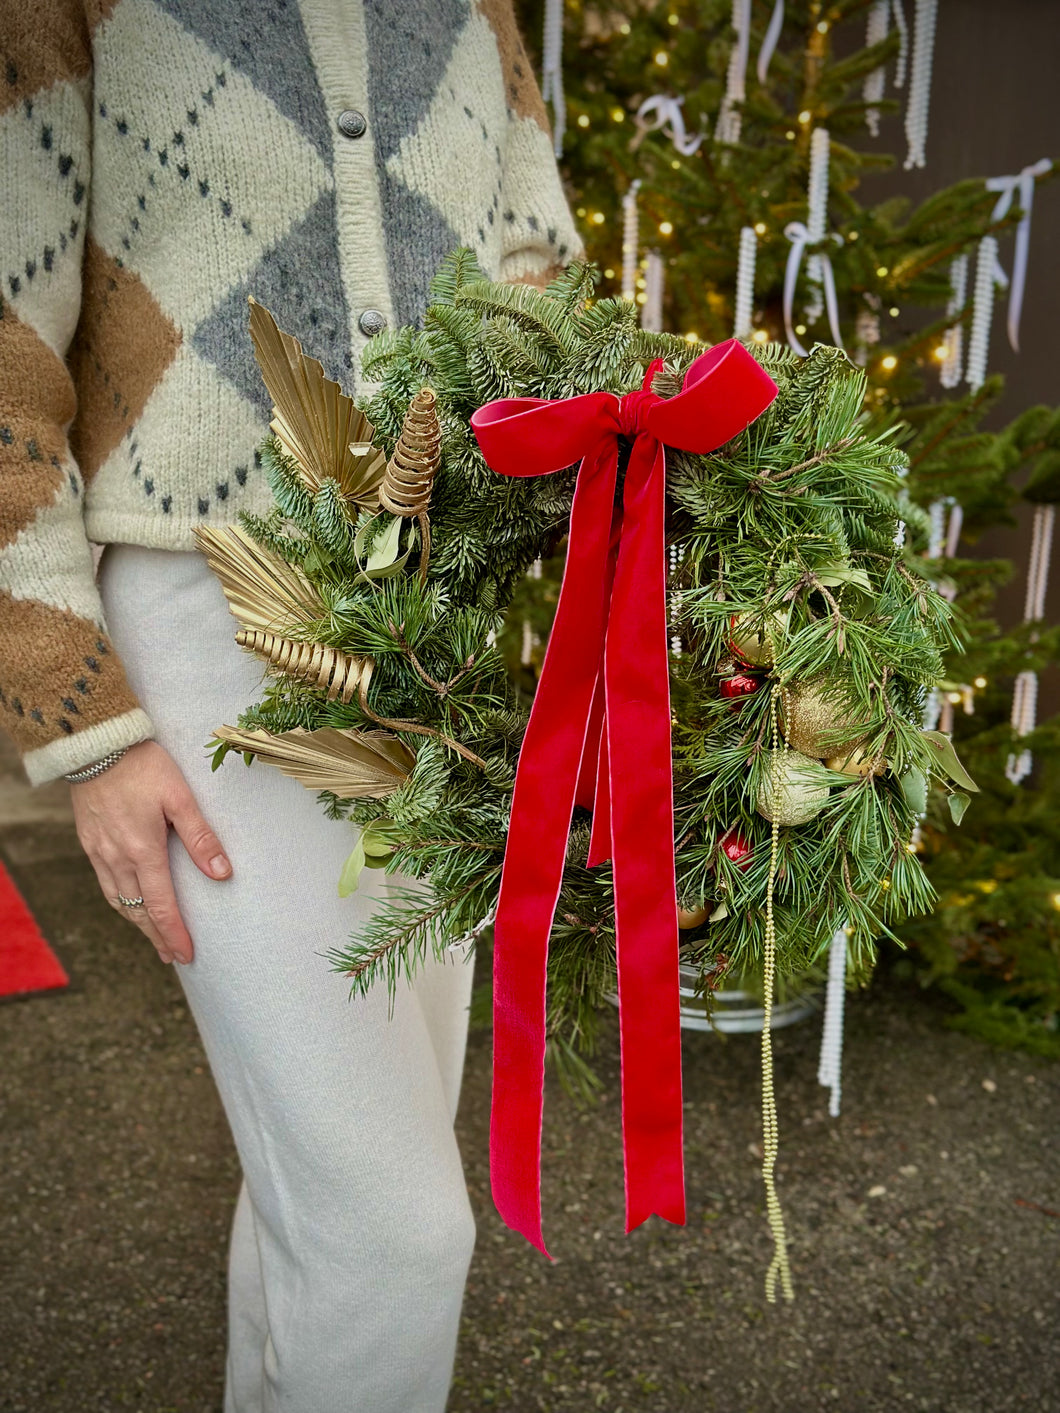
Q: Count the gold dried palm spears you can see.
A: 3